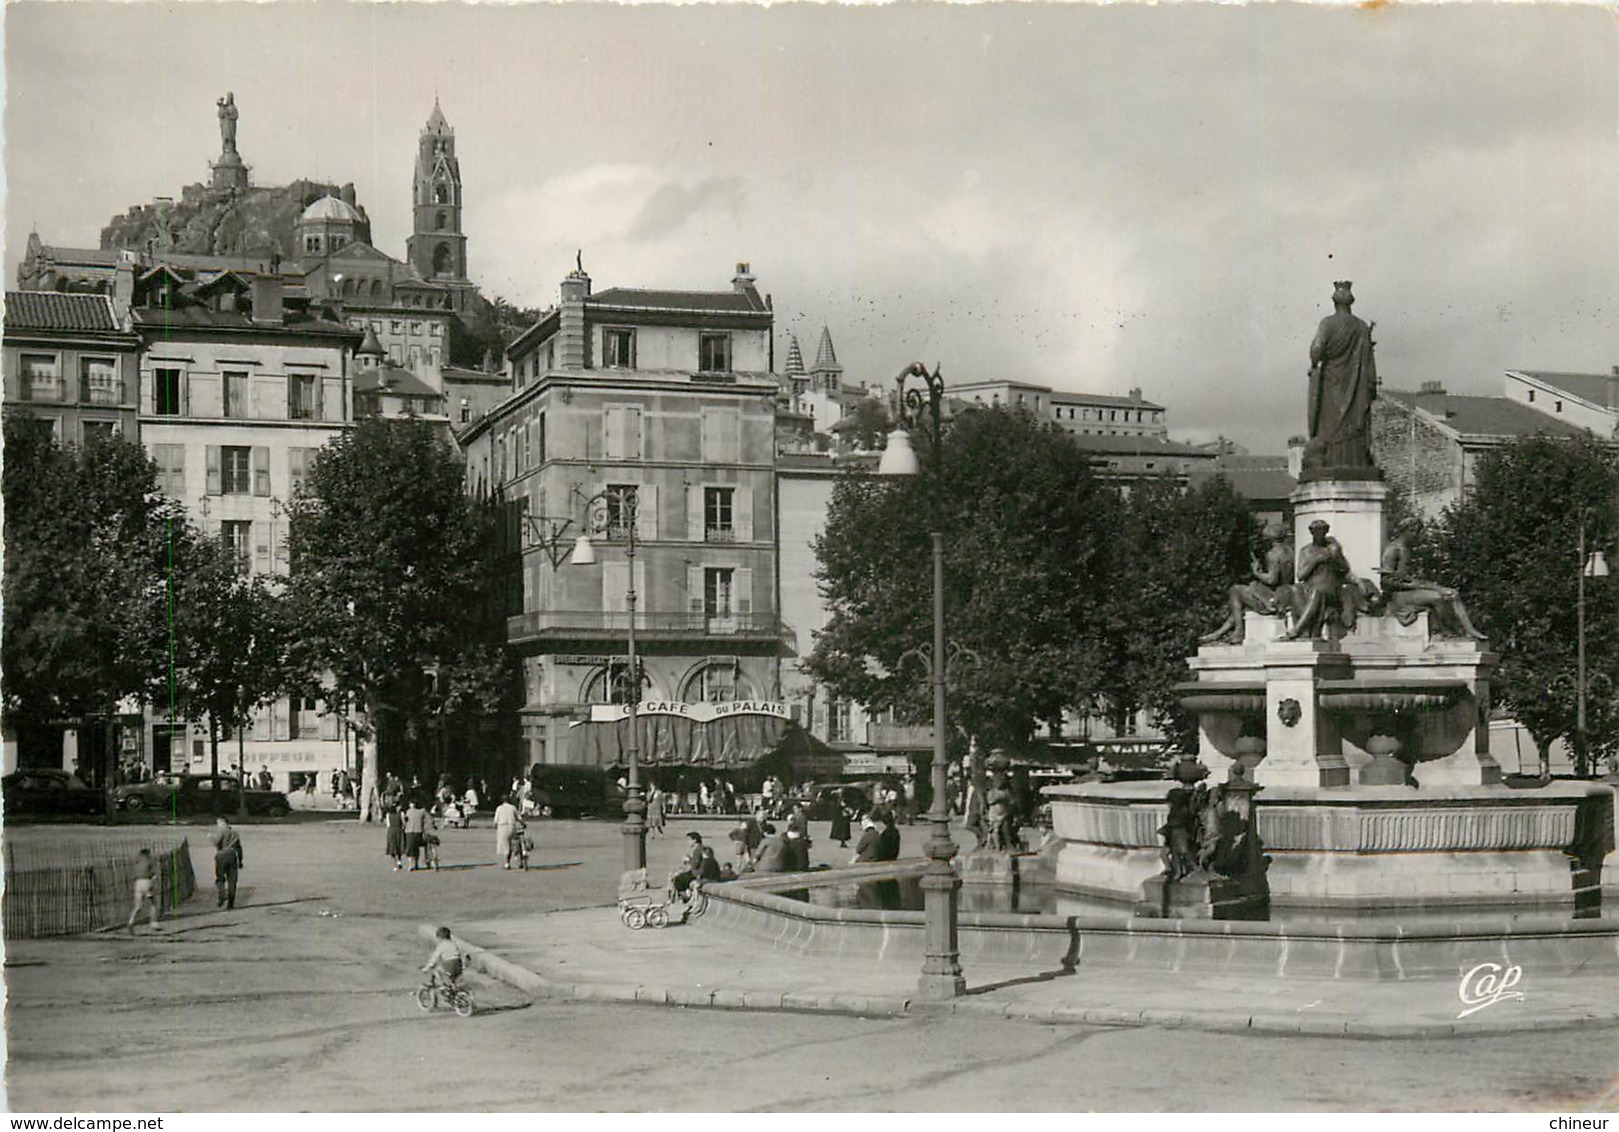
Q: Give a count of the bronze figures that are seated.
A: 3